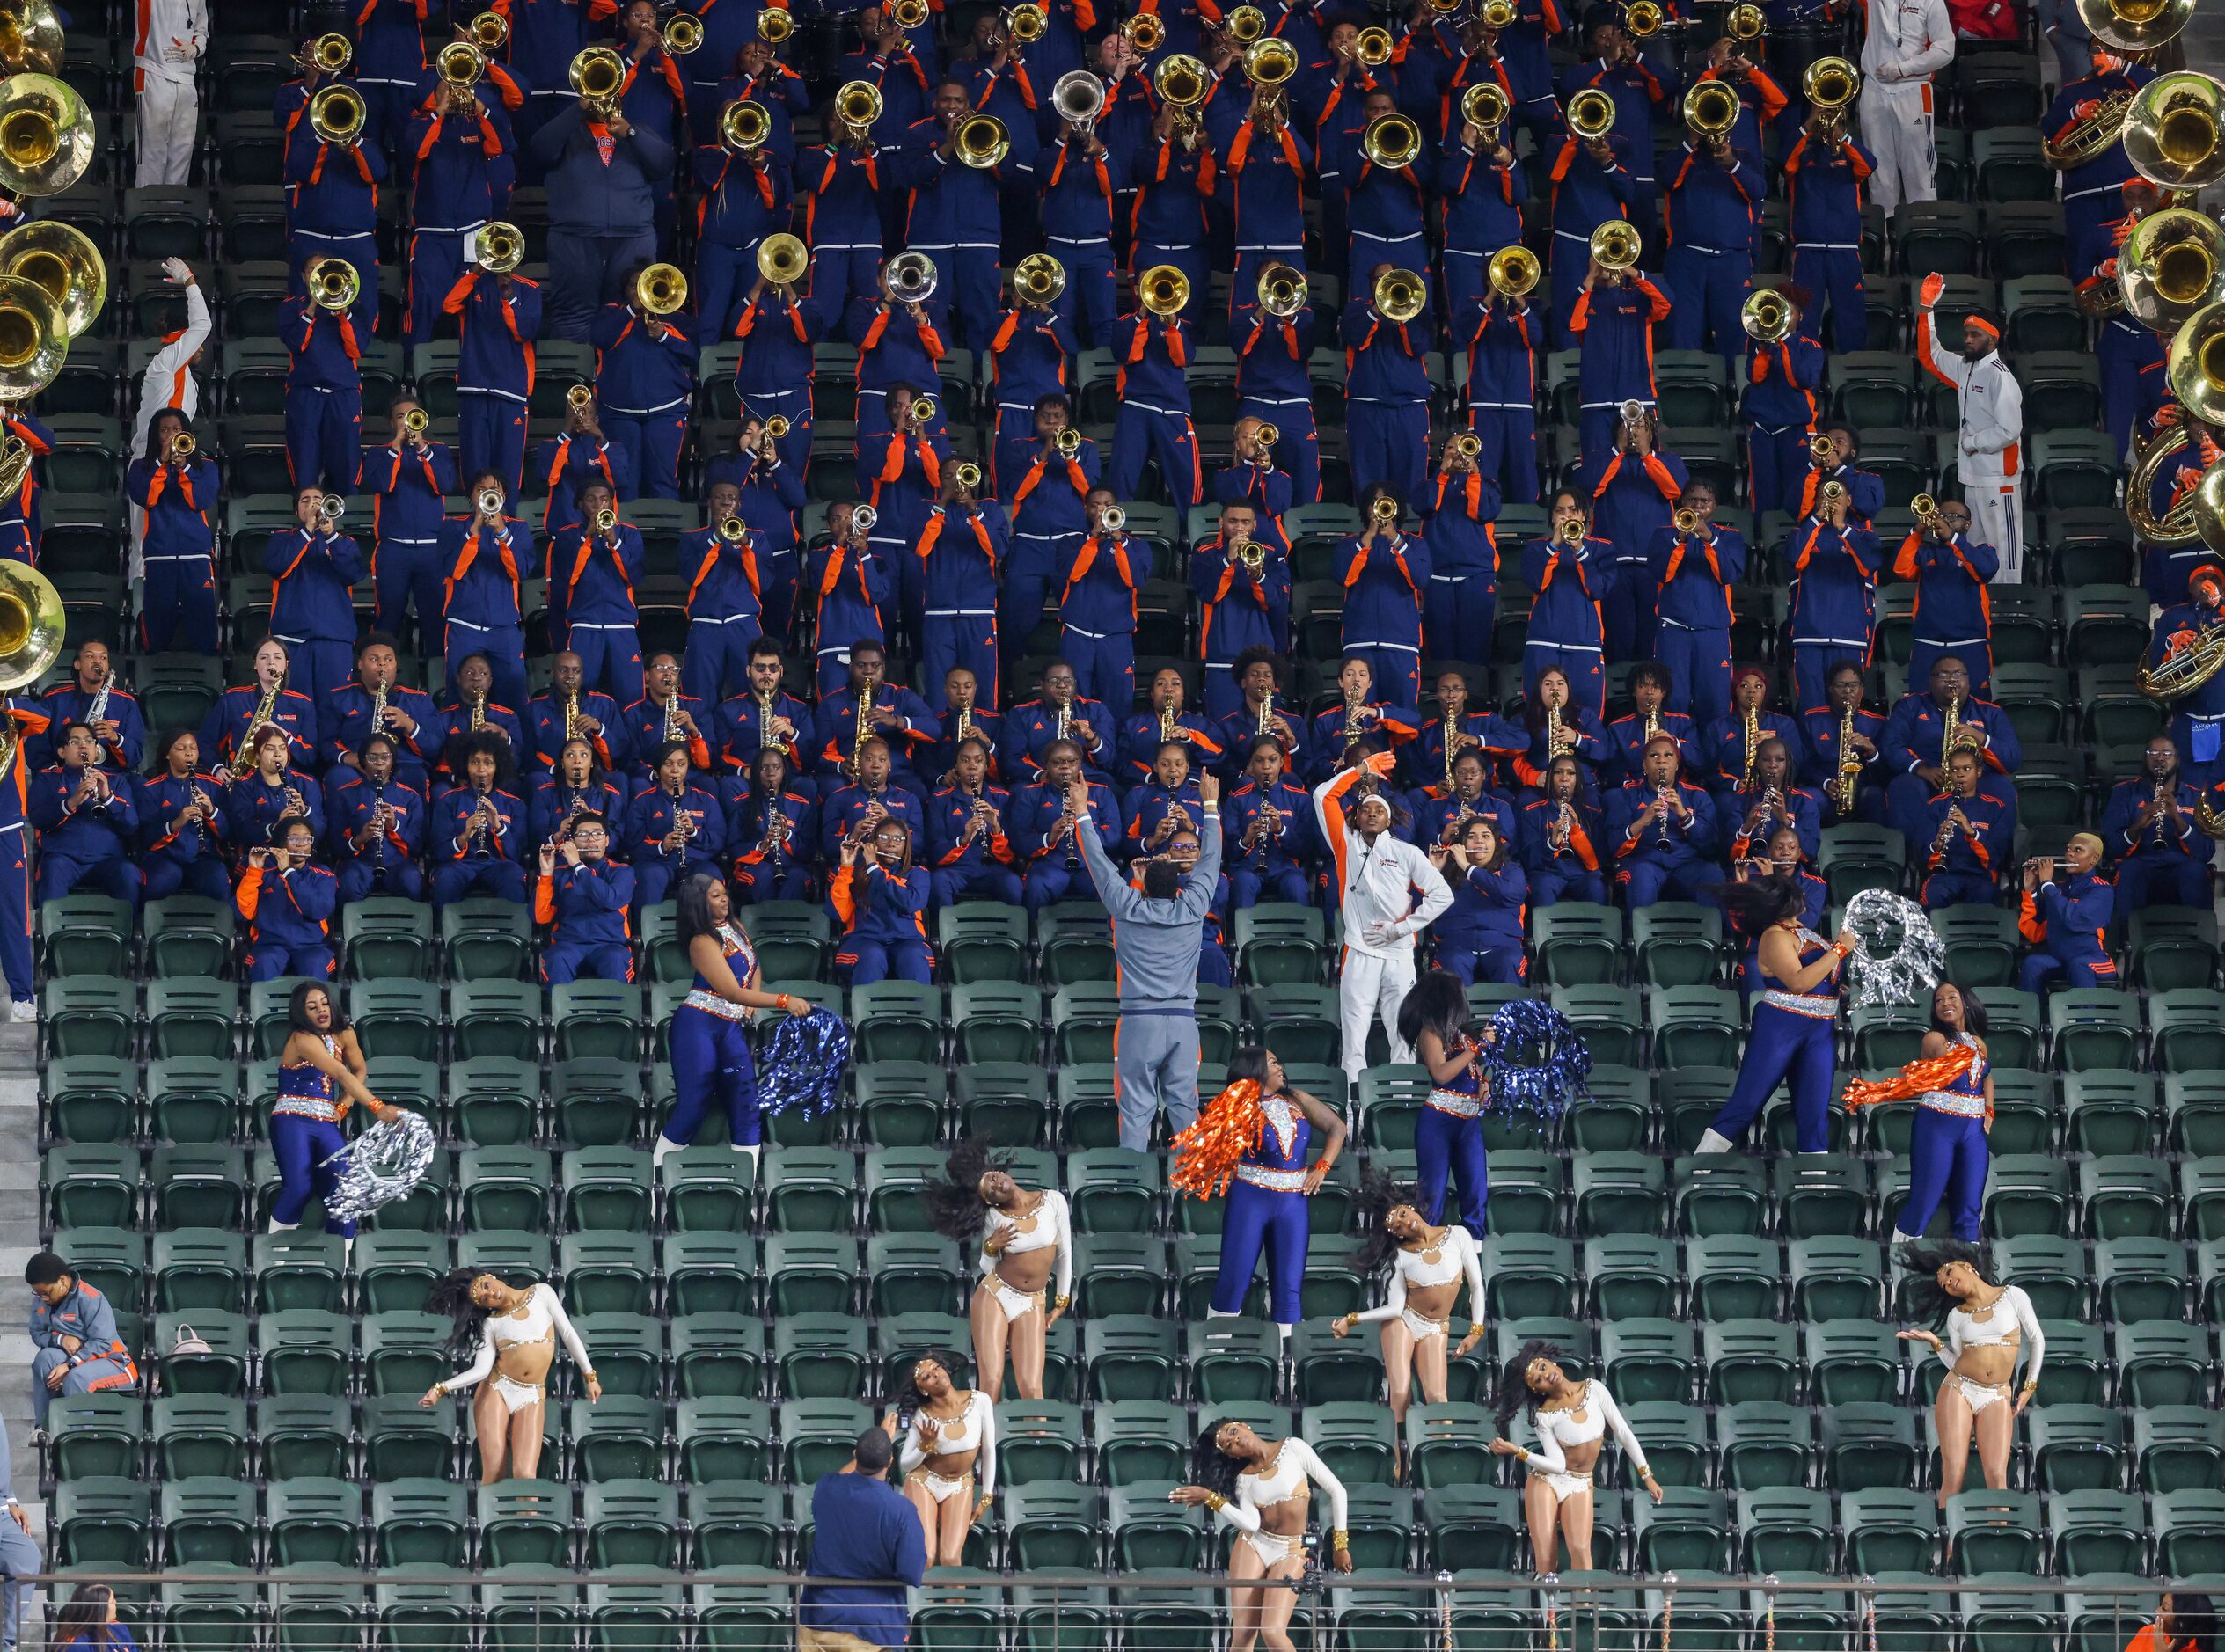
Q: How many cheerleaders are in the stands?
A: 13